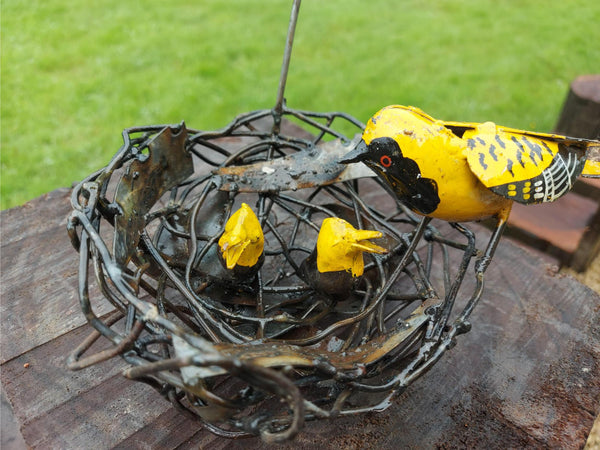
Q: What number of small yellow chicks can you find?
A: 2